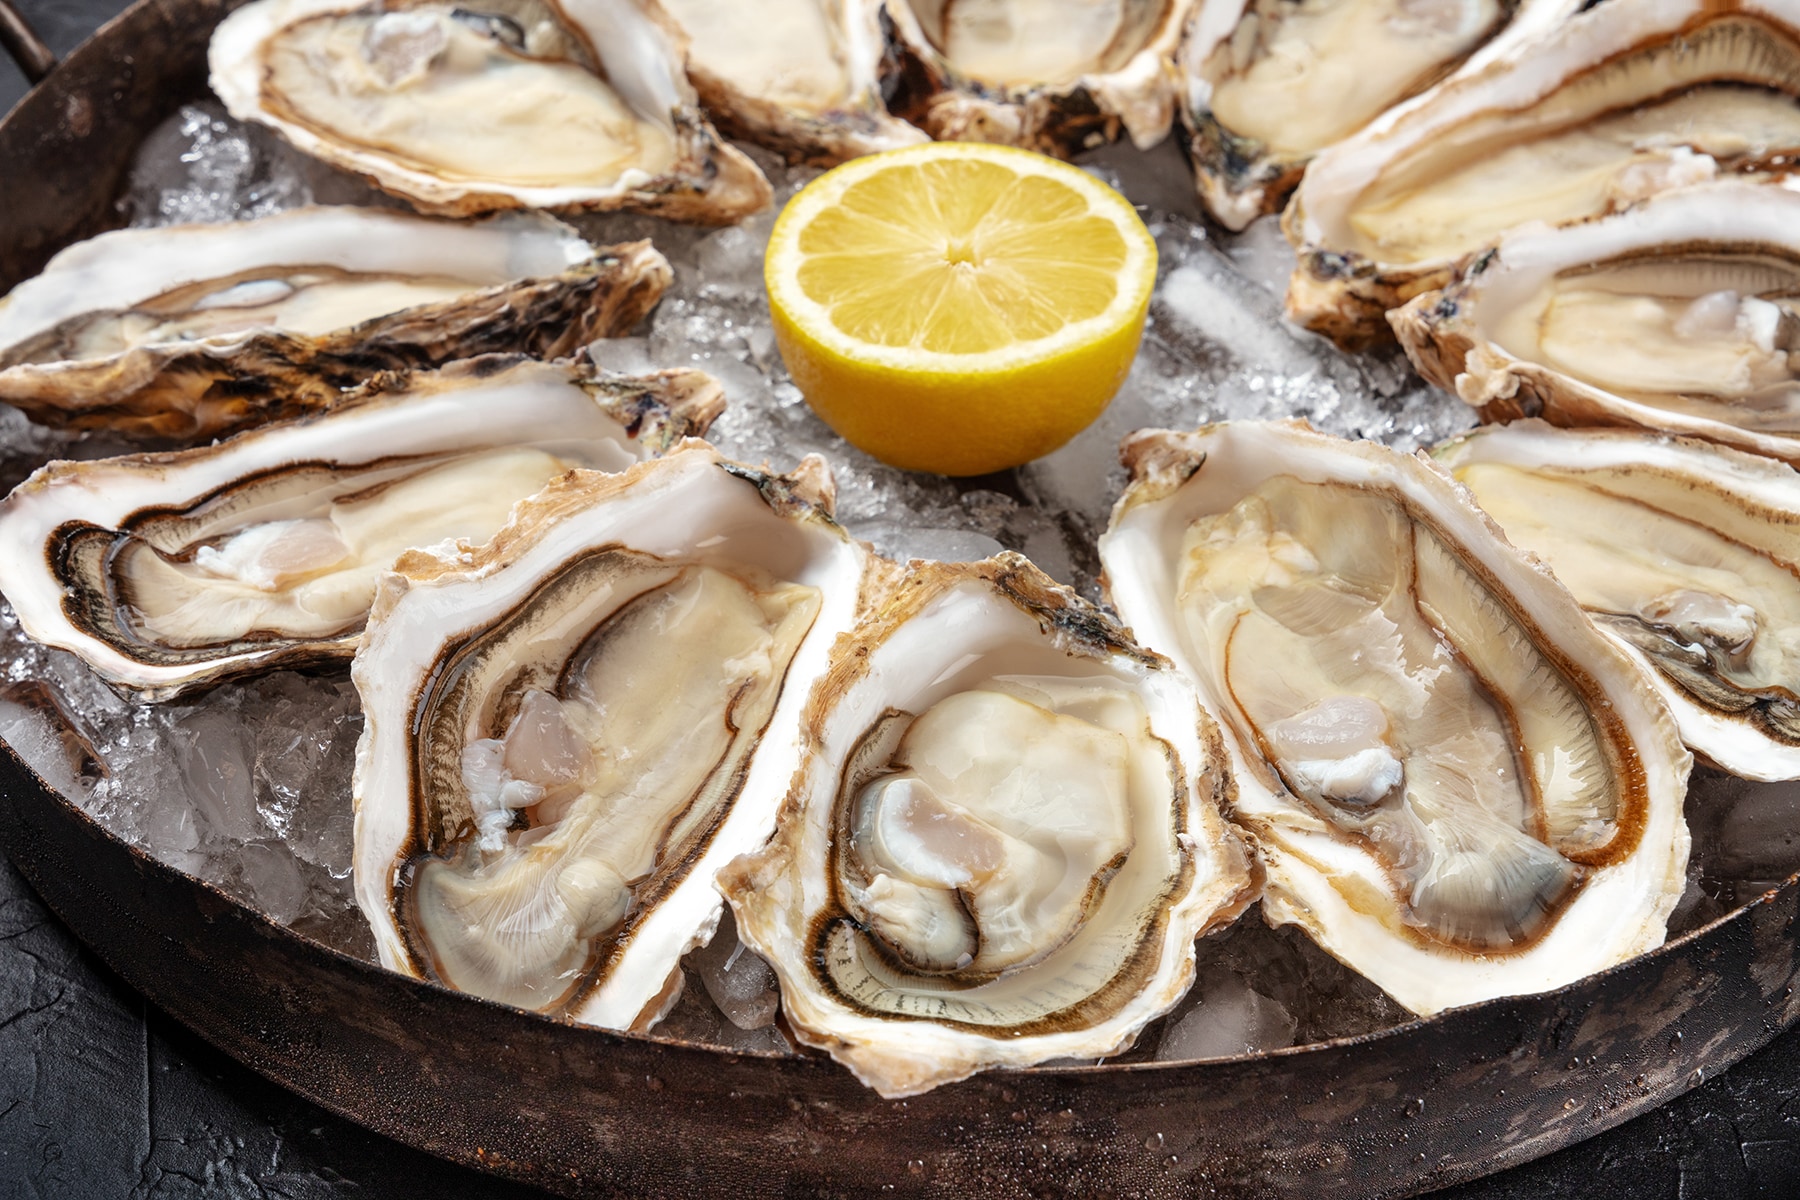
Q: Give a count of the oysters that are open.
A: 12